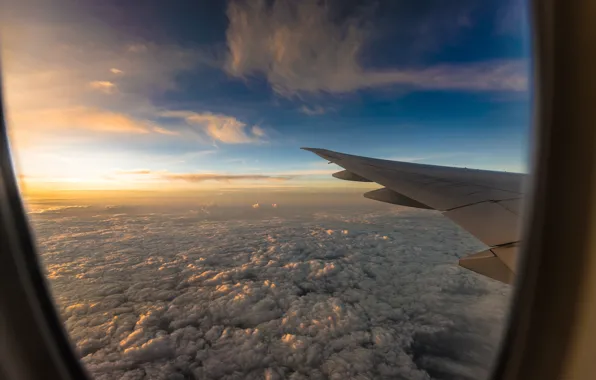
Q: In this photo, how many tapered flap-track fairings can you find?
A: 3